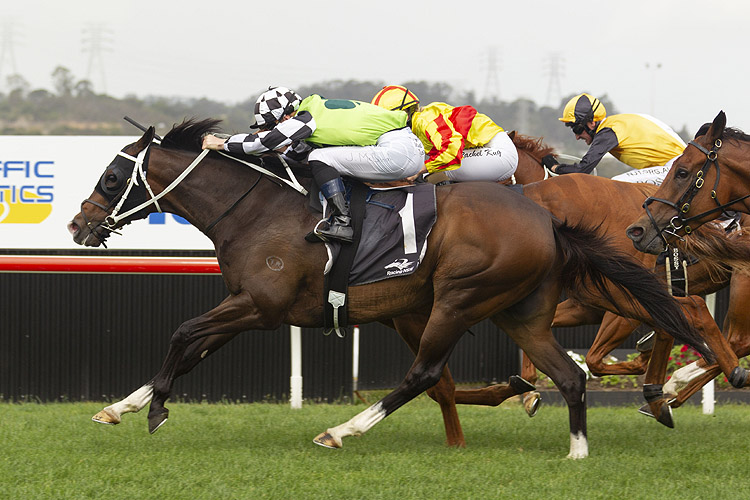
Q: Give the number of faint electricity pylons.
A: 4